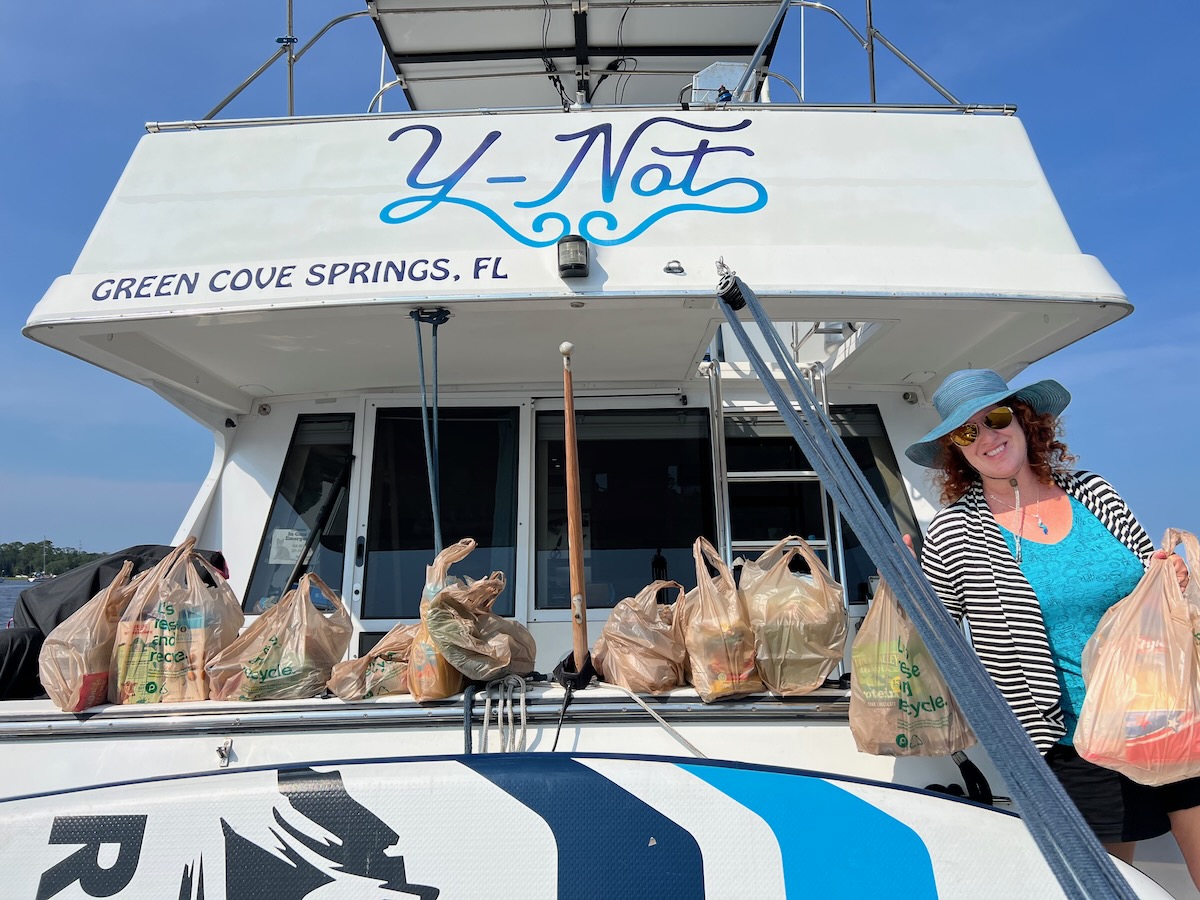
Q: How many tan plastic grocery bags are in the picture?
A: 11